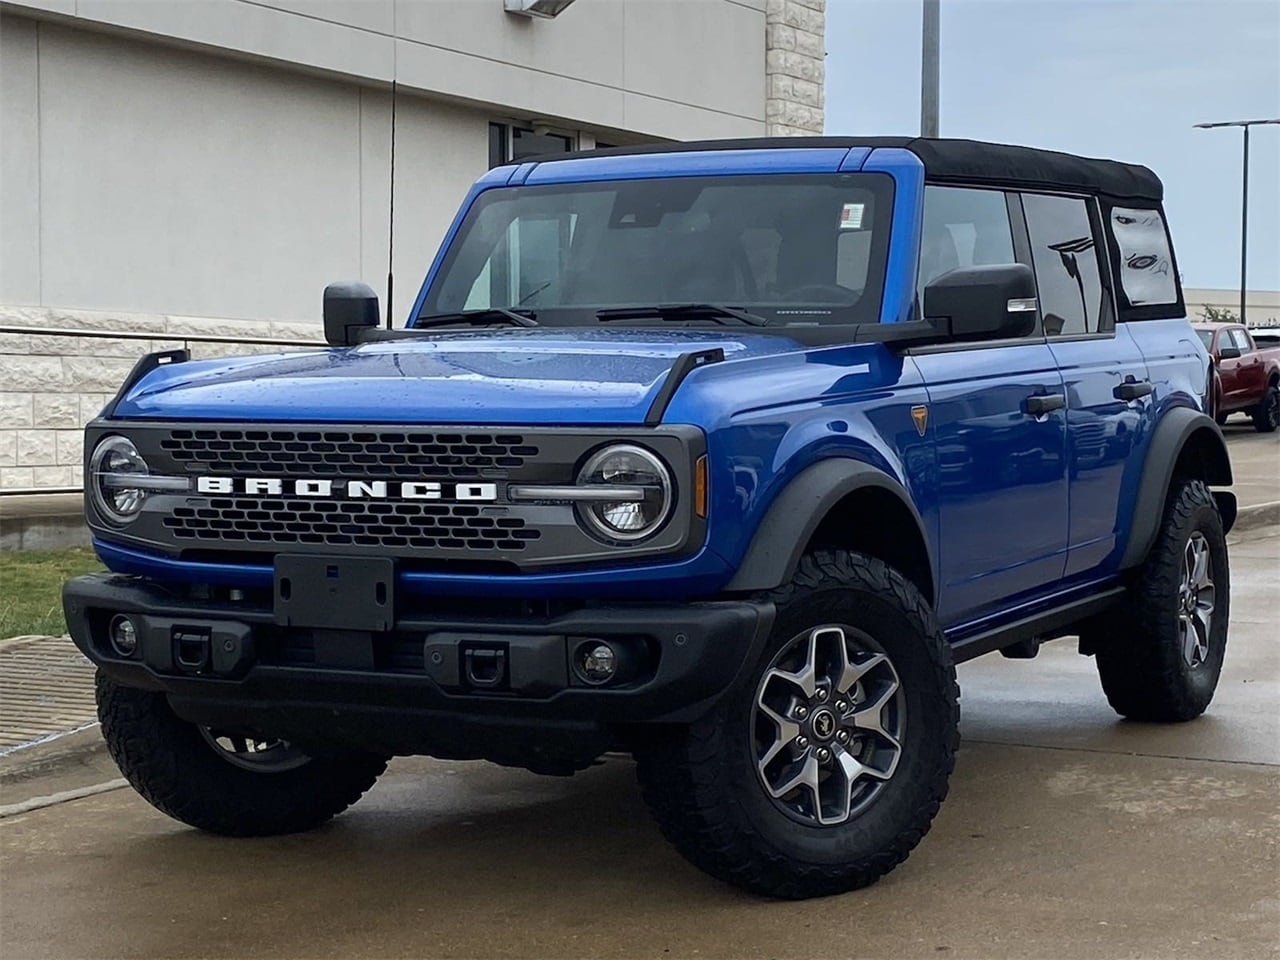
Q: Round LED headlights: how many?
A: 2